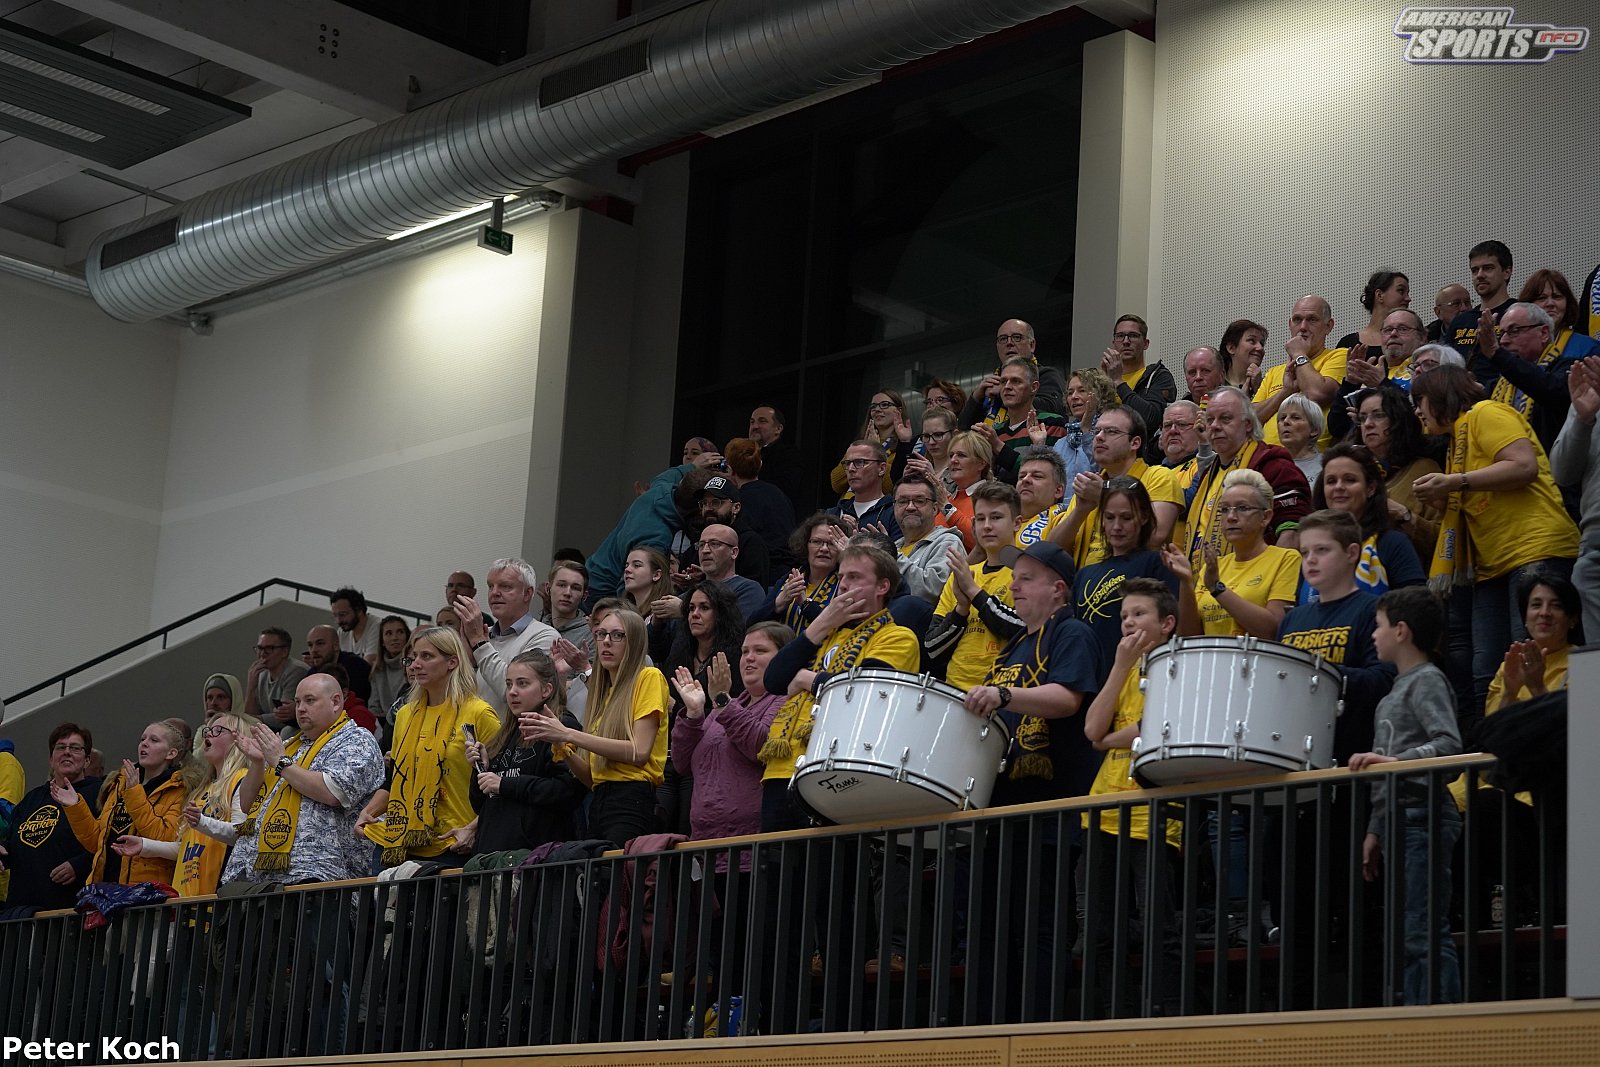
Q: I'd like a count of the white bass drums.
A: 2